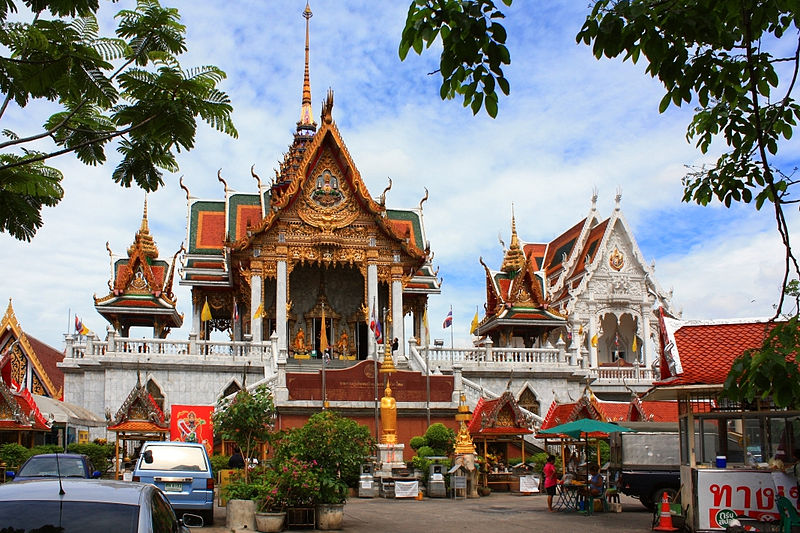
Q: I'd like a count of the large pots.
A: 3